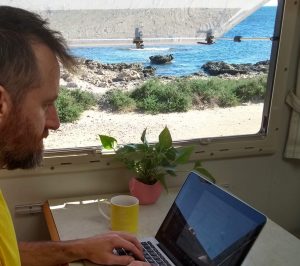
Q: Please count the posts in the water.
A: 2